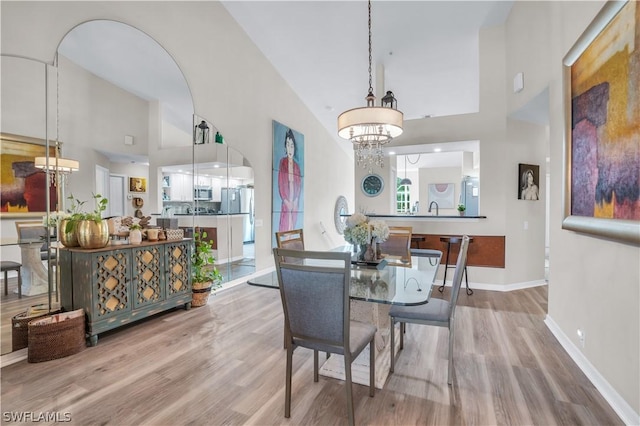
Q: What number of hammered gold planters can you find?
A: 2